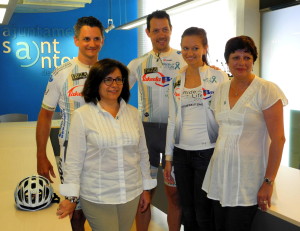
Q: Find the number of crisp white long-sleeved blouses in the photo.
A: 1